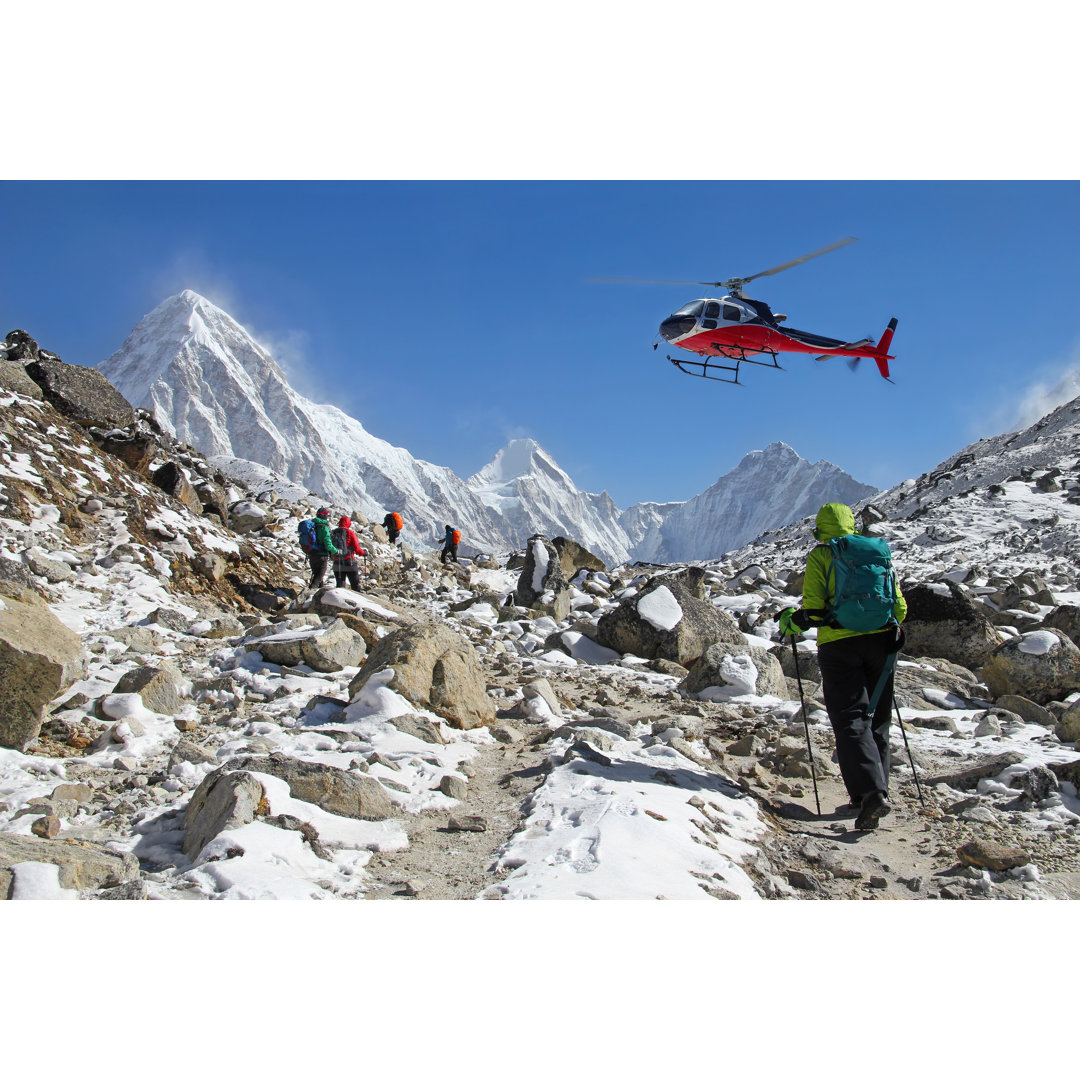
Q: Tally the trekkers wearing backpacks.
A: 5